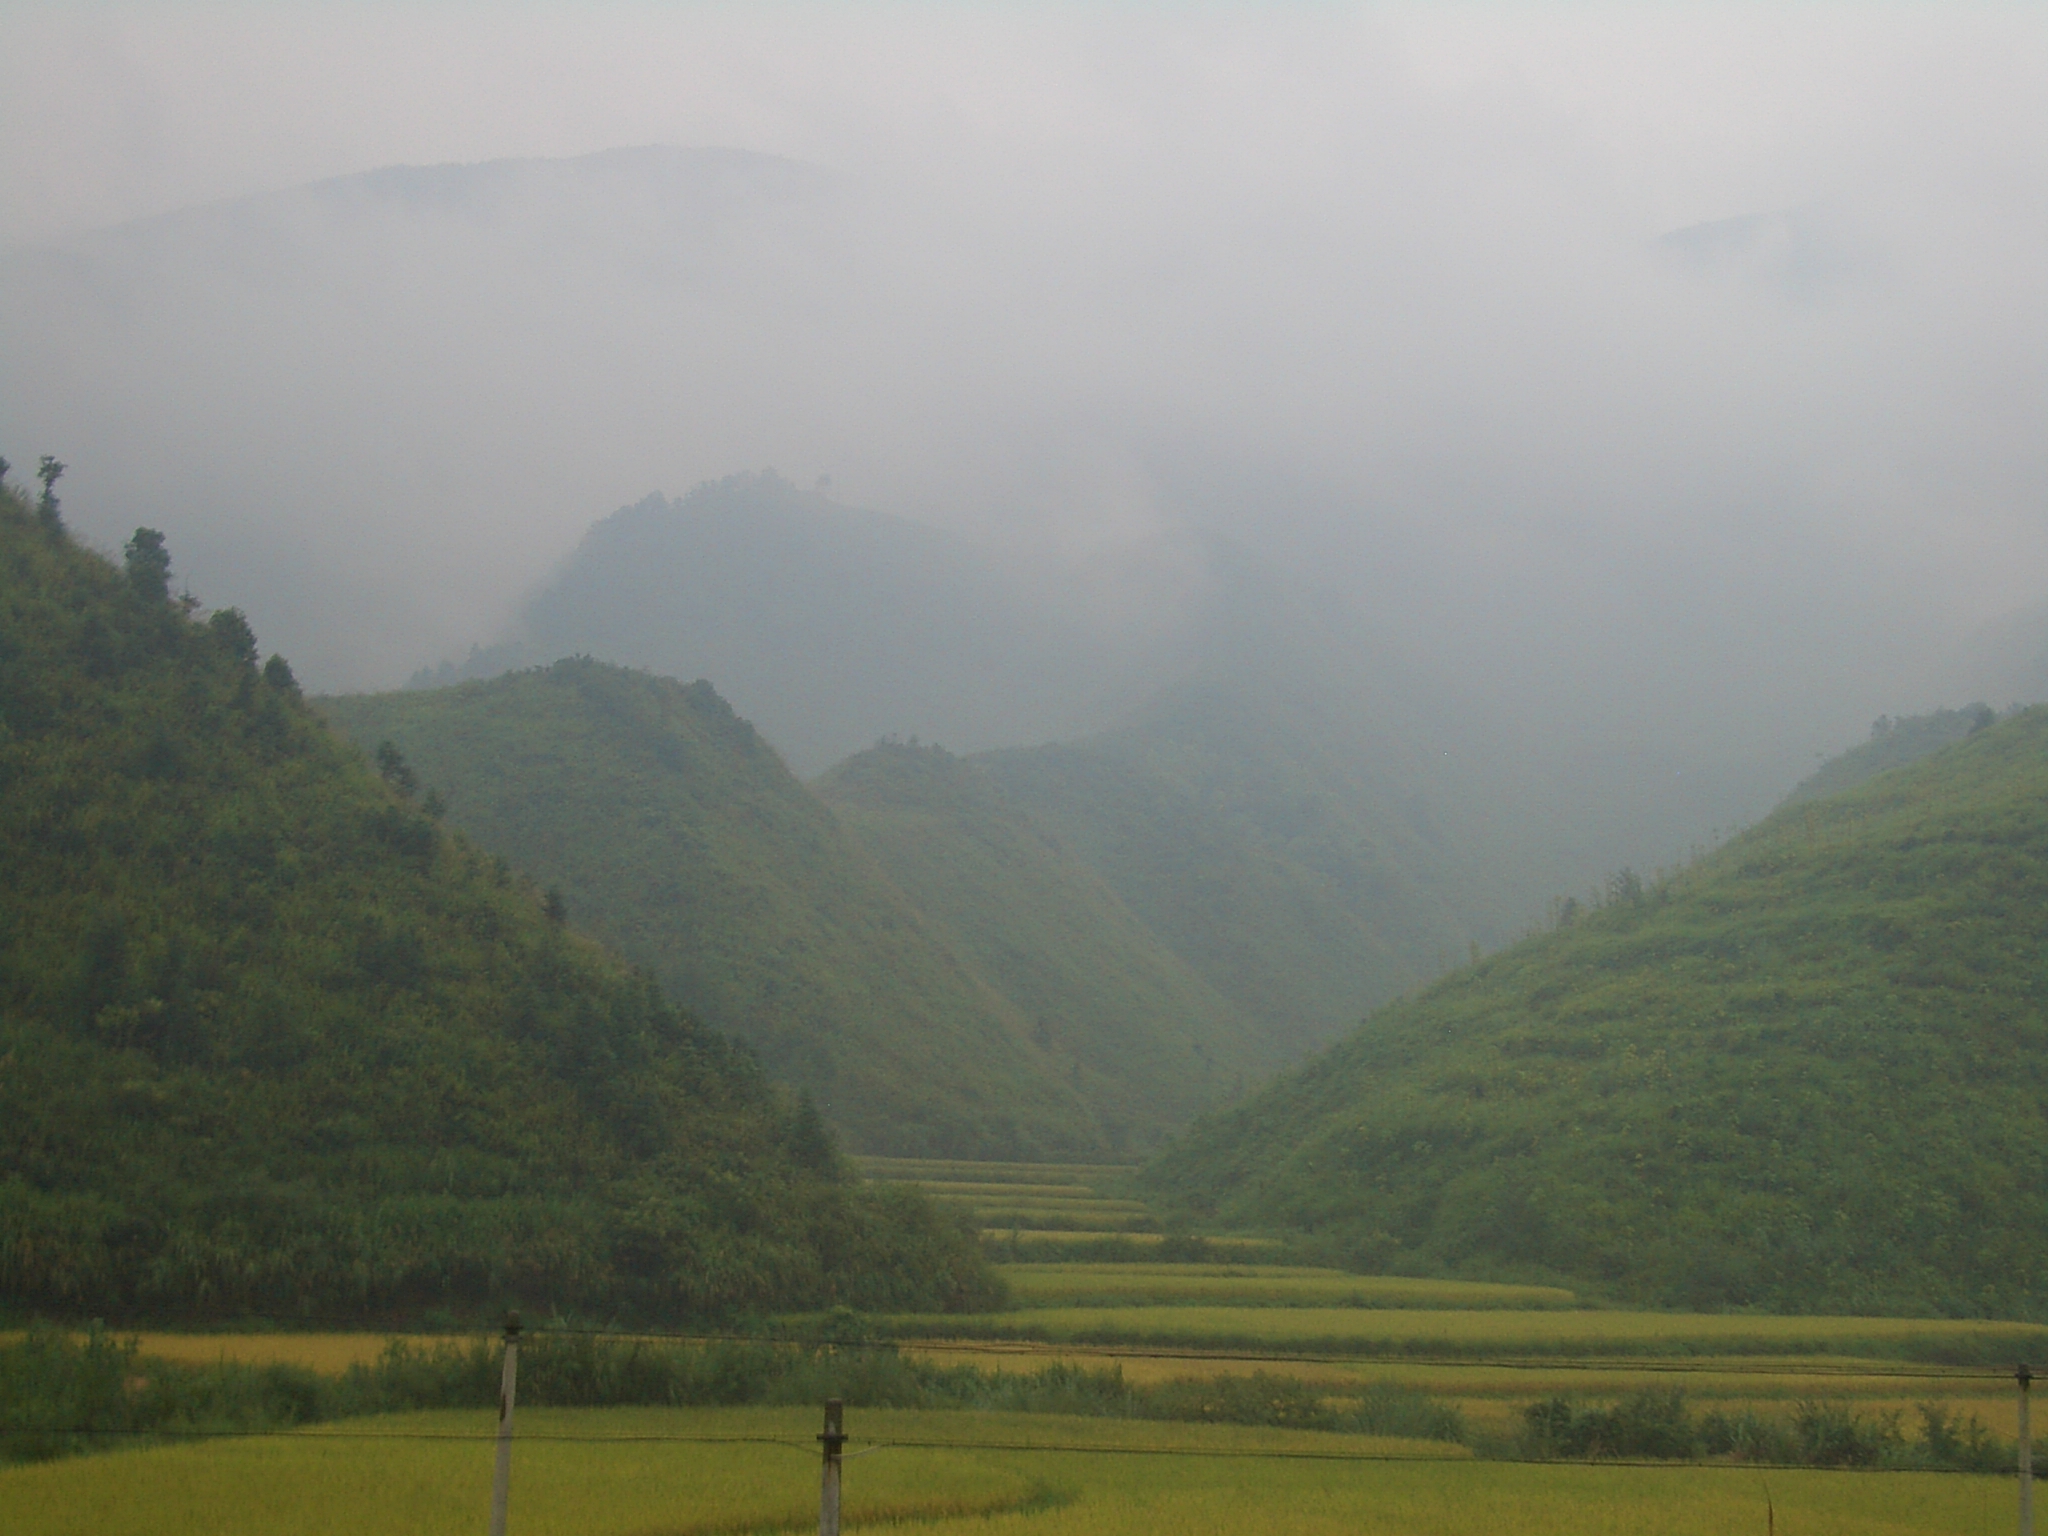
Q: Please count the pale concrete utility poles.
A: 3